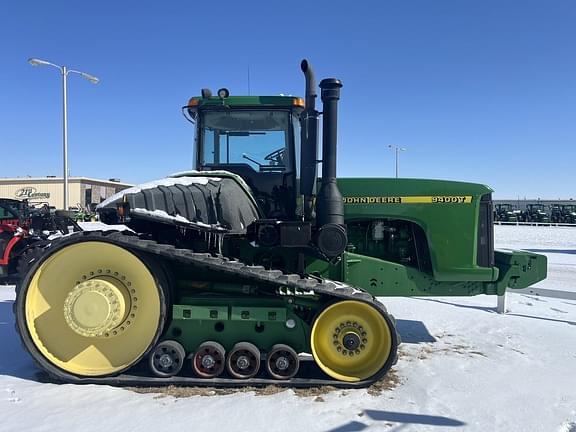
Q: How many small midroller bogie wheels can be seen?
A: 4